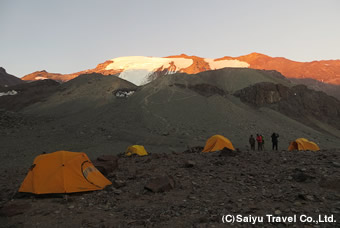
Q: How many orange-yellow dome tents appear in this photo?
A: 4